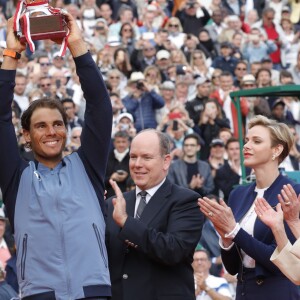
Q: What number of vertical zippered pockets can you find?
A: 2